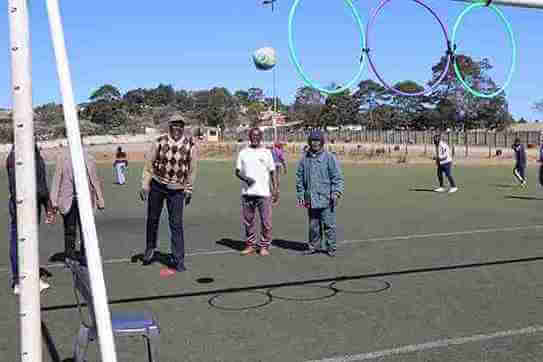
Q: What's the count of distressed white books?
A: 0